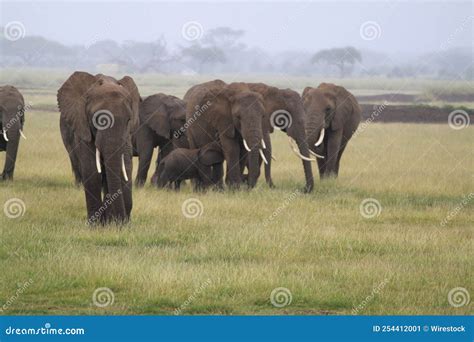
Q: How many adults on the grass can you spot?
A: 6